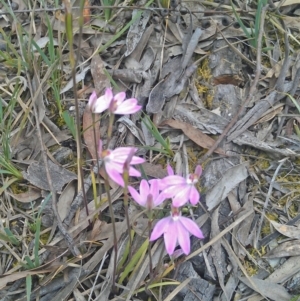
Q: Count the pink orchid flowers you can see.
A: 6